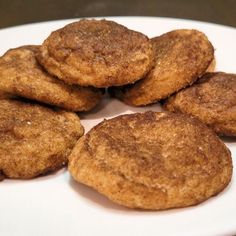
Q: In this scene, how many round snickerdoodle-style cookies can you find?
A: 6